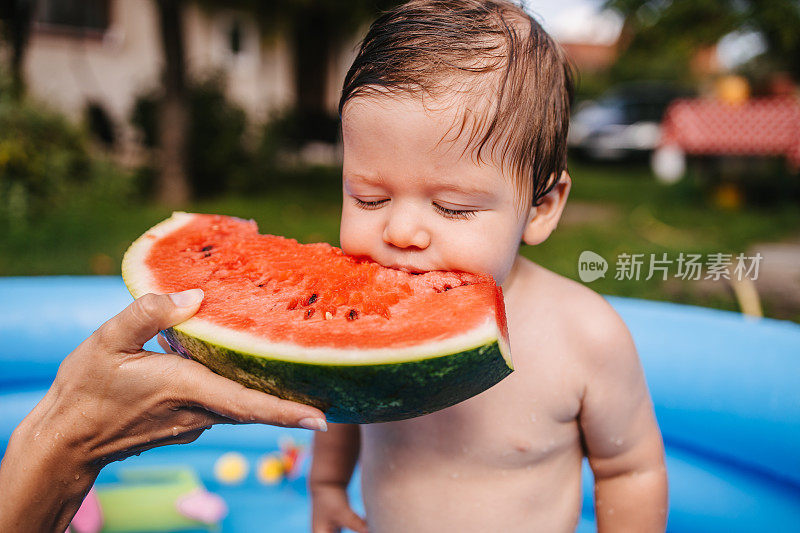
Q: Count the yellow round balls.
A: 2